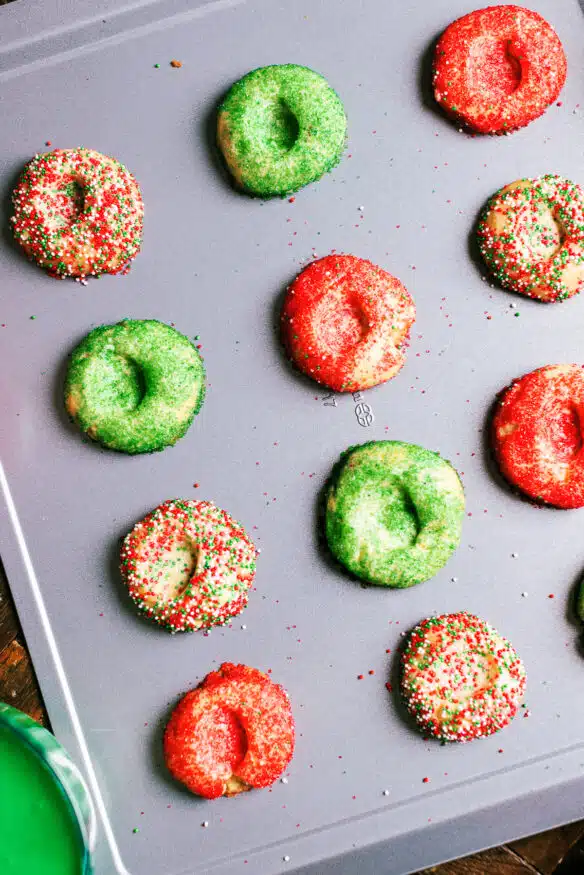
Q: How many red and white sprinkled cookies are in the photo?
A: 4